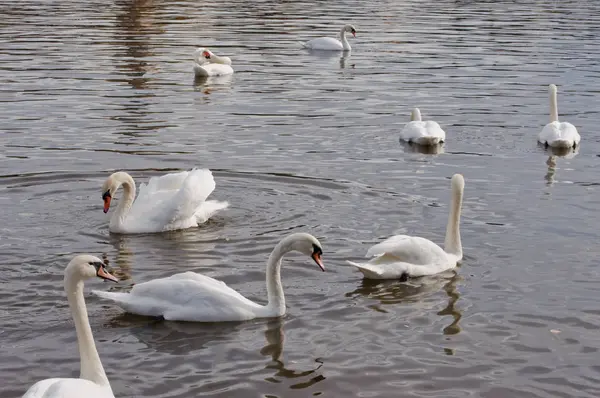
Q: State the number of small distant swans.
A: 4